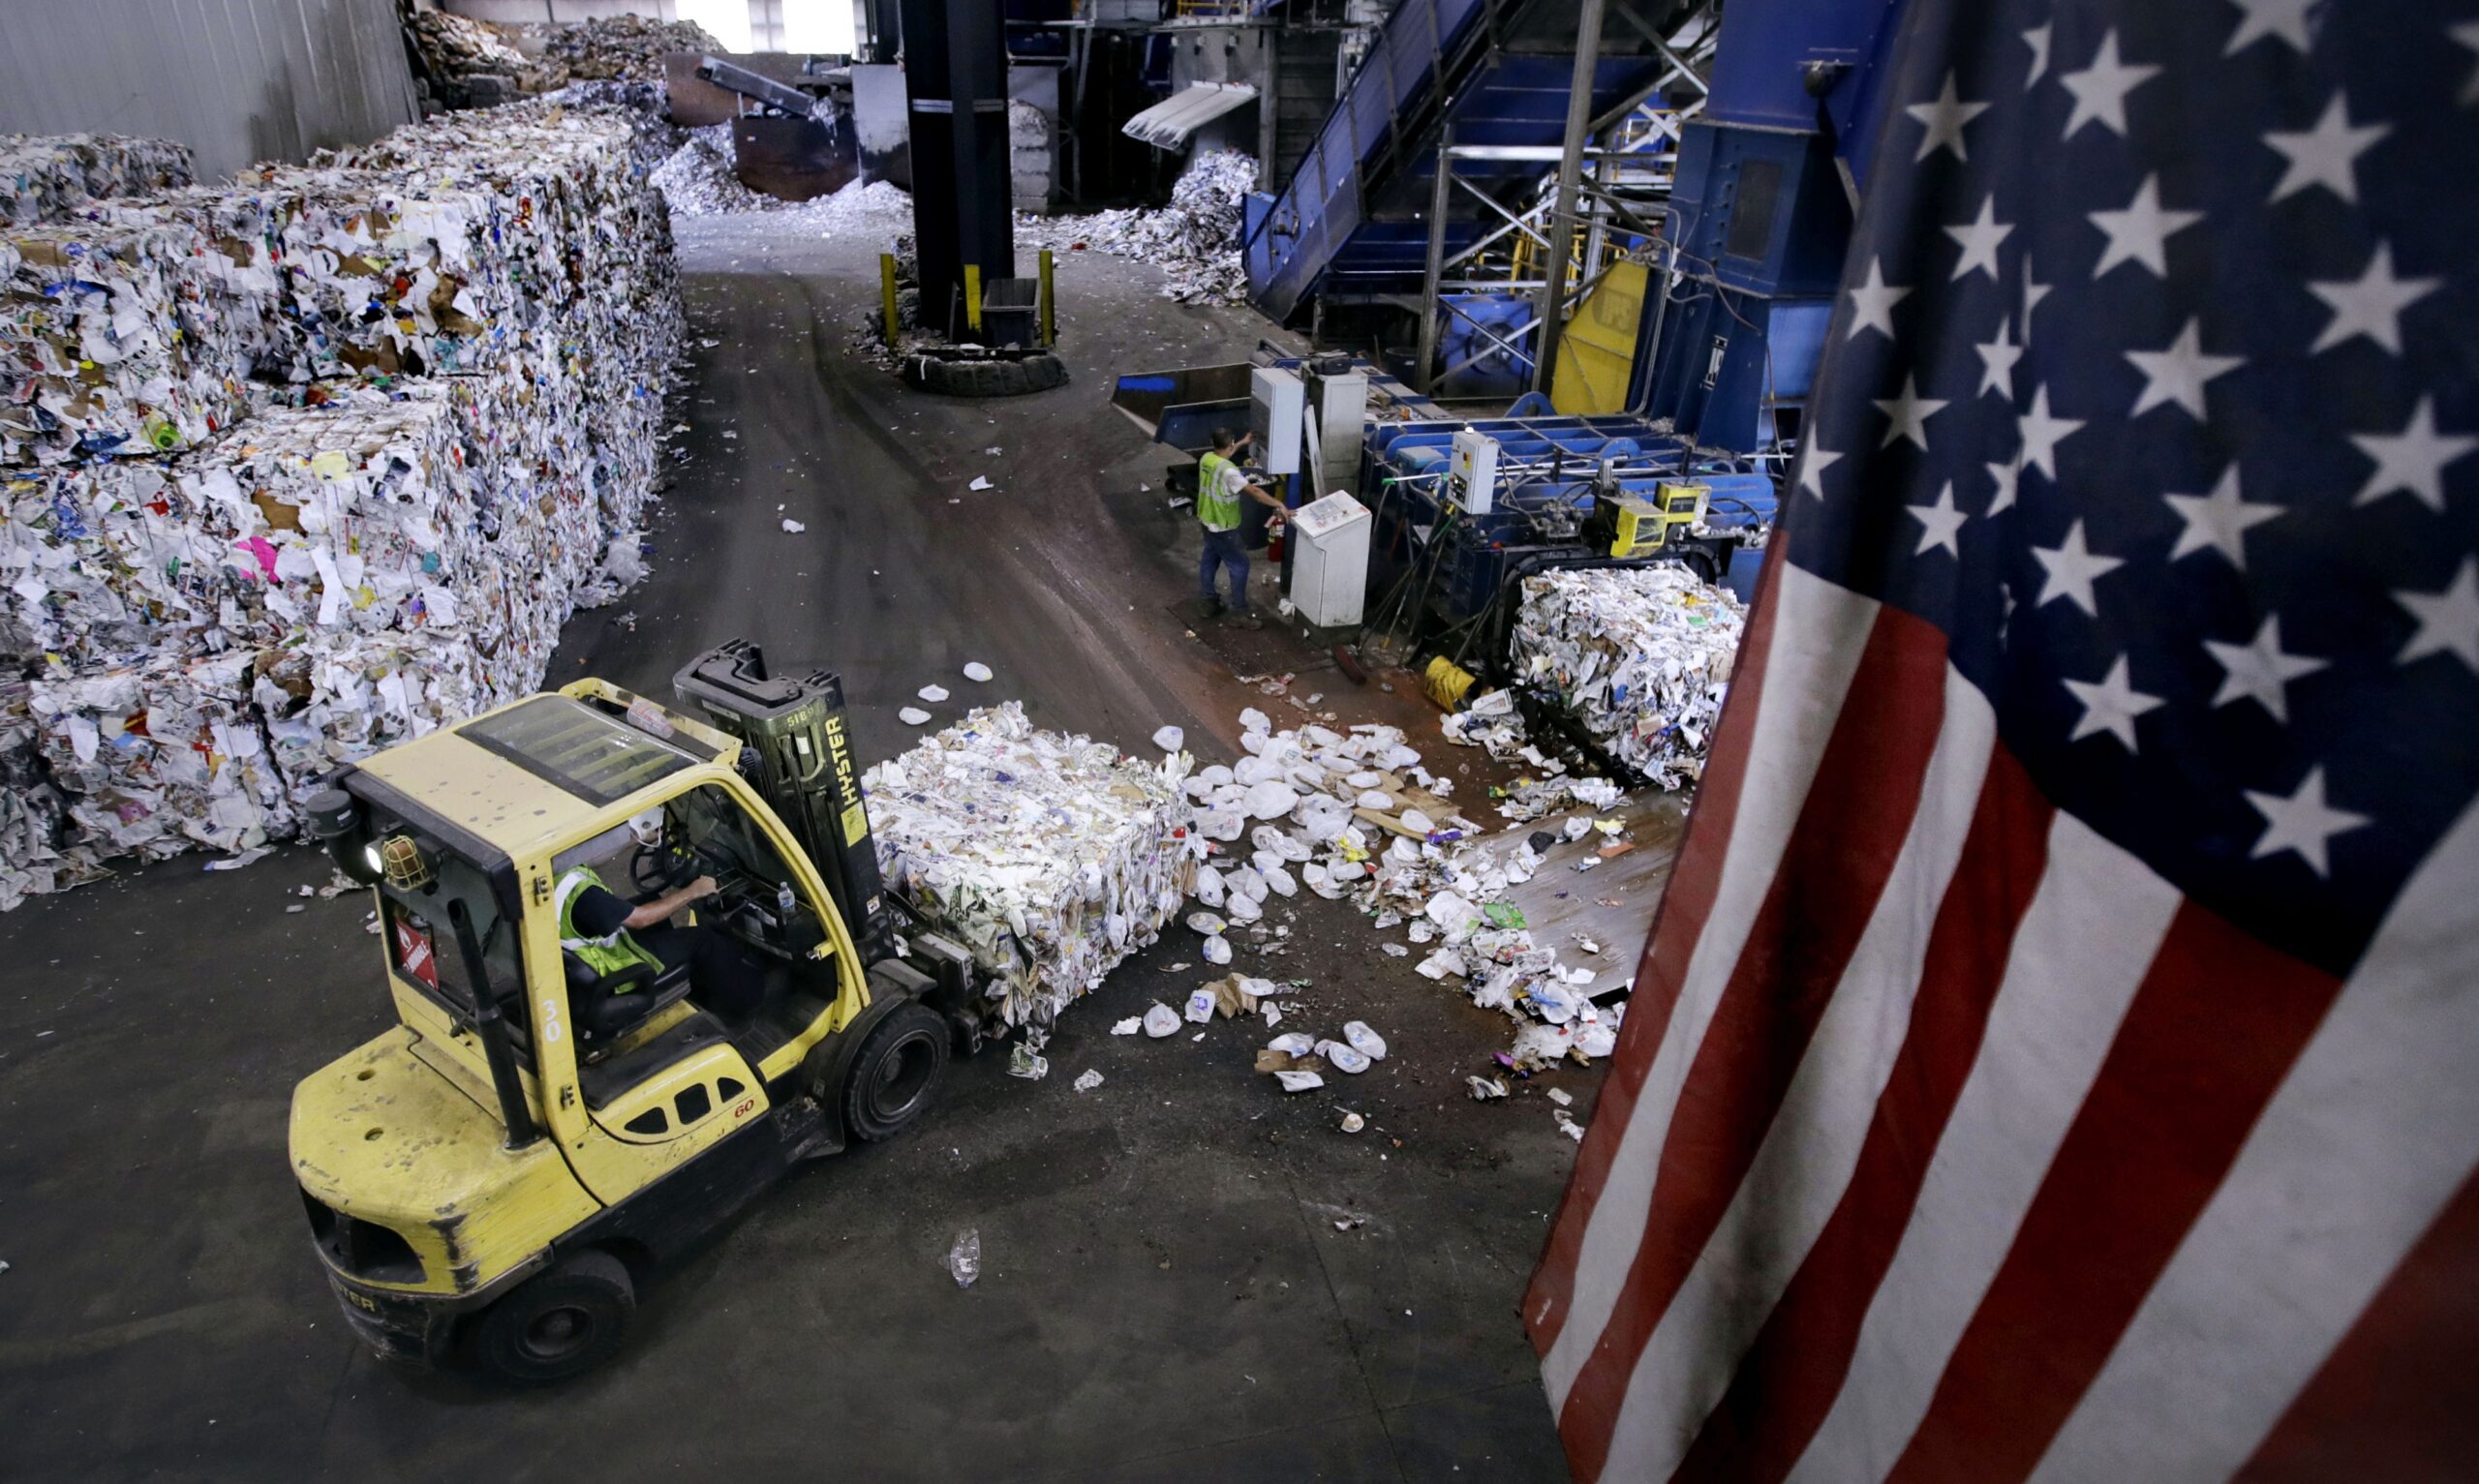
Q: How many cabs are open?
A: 1